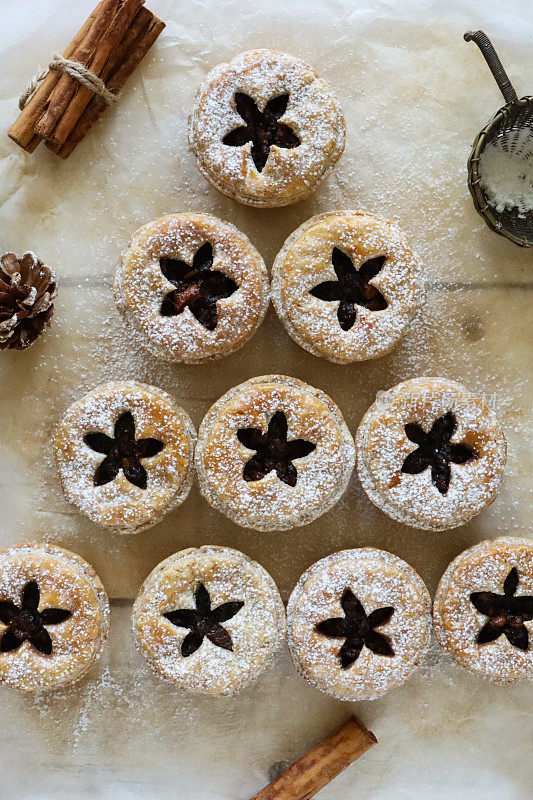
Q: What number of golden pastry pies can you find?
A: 10